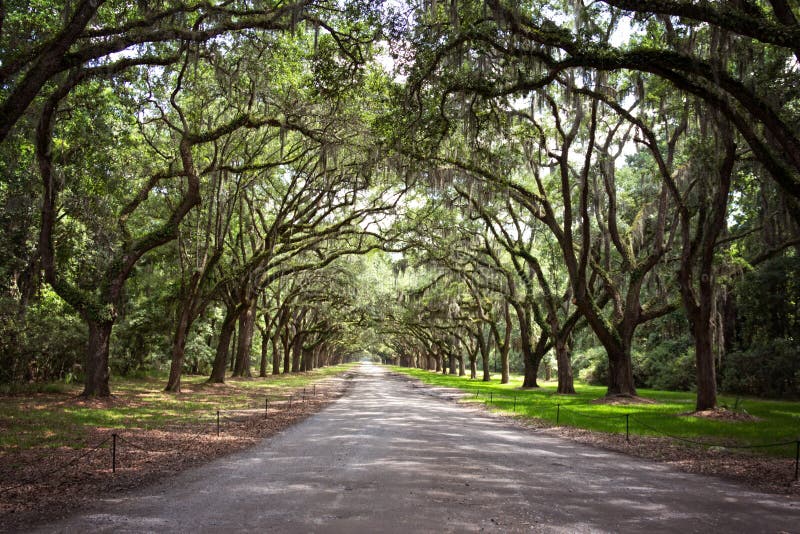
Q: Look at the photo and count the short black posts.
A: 12